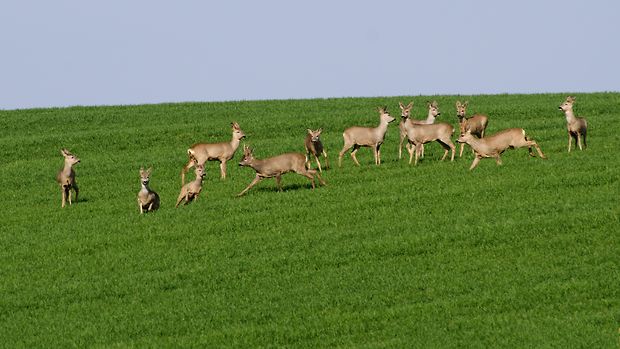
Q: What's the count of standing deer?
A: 8